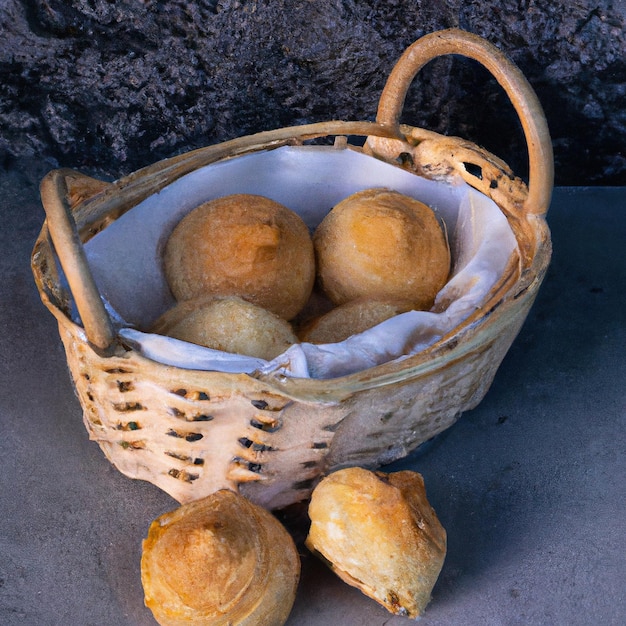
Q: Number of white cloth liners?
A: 1